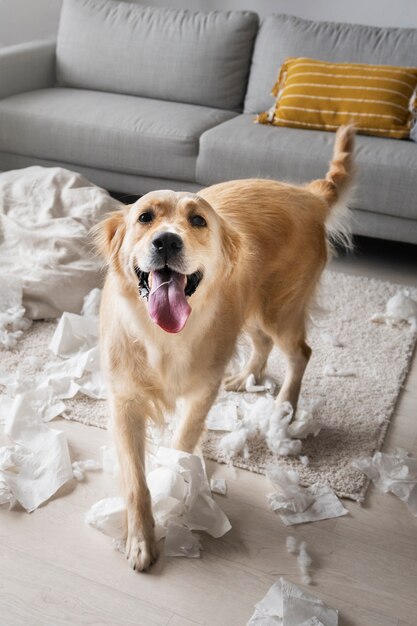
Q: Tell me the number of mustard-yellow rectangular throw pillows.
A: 1